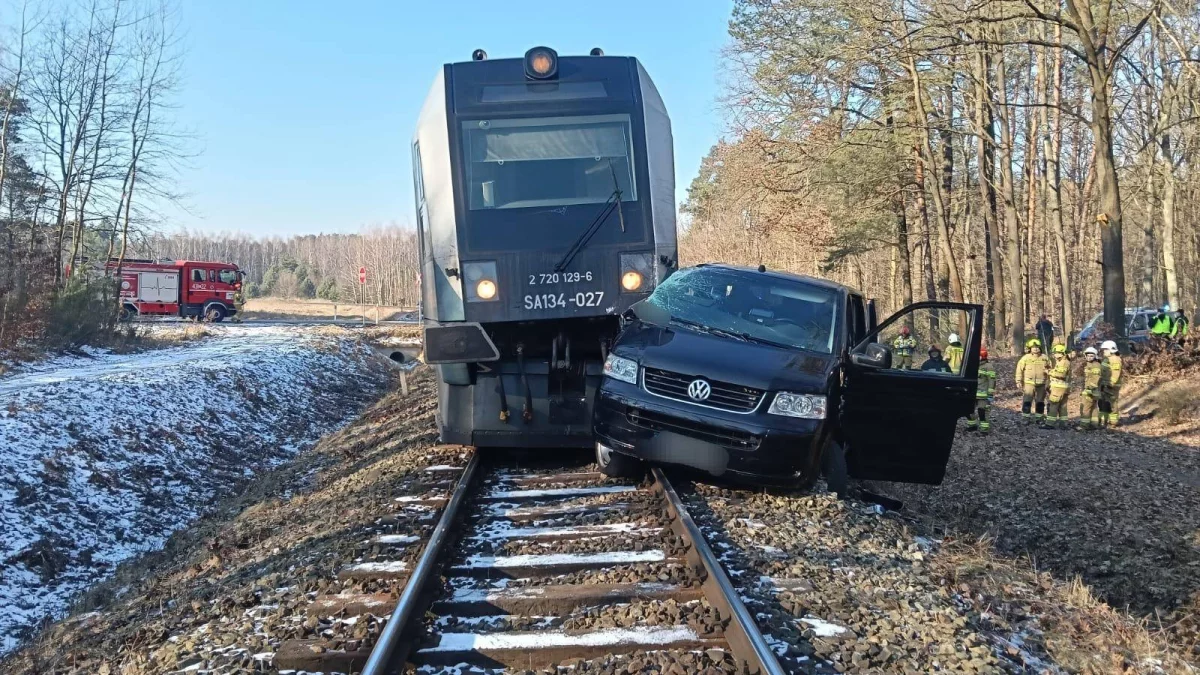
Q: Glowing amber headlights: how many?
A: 3